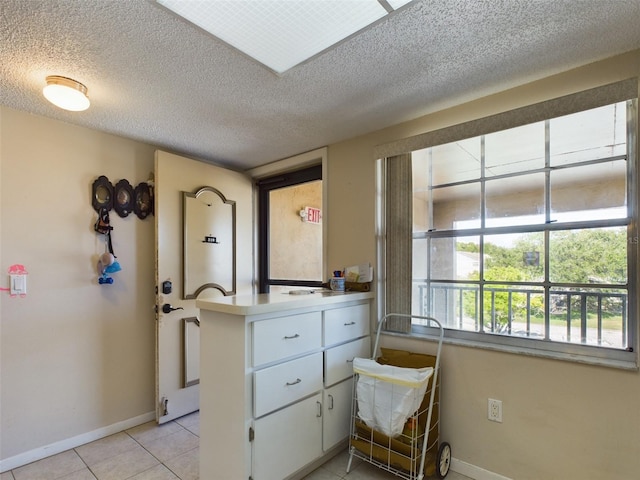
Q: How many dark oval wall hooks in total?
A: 3